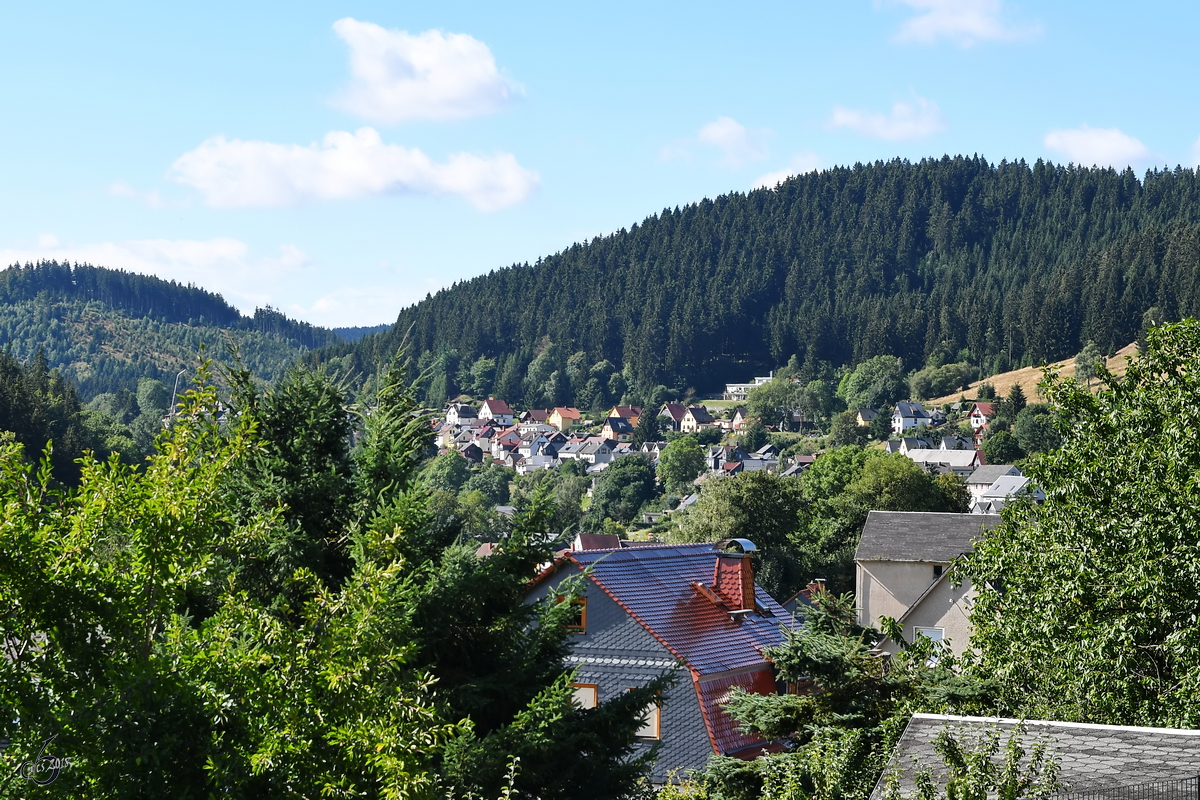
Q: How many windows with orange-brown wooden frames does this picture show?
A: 3